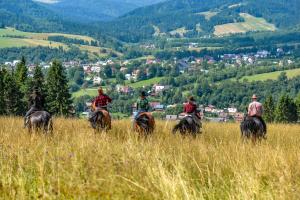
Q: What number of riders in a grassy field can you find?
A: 5